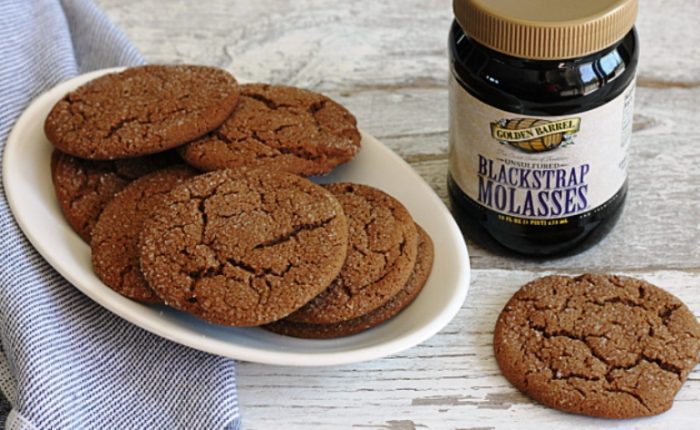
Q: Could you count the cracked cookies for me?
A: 8